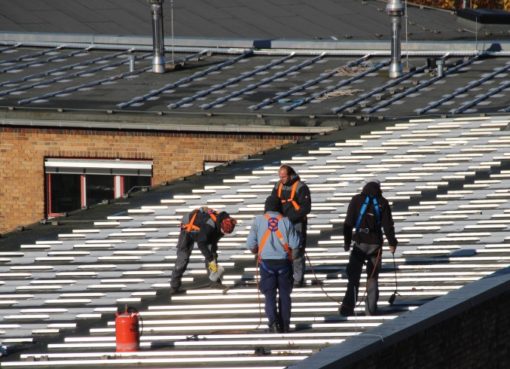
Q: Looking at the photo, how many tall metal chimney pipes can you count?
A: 2